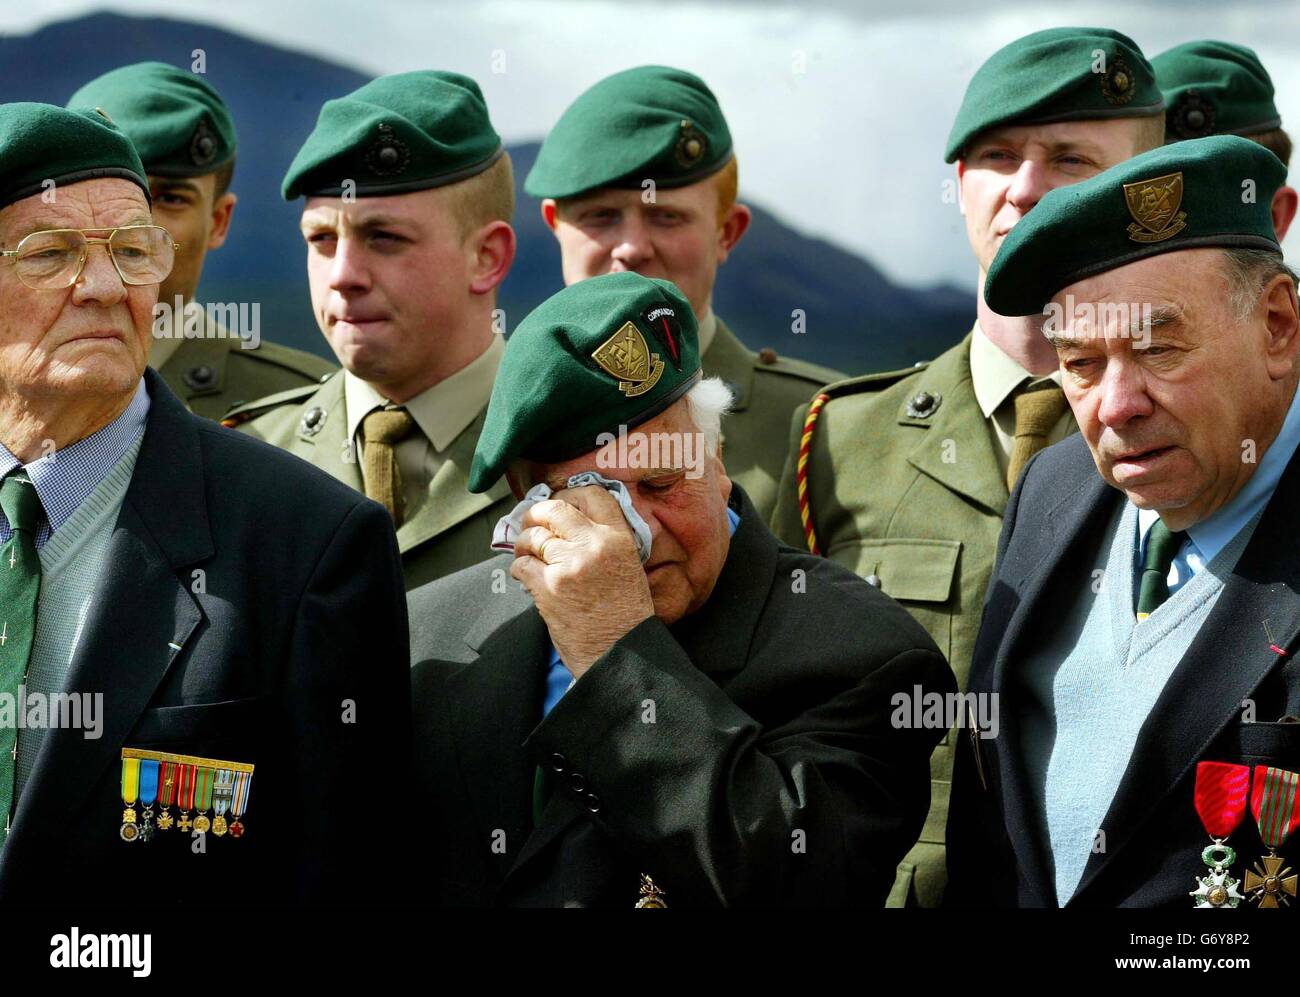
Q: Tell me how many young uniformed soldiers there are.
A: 5